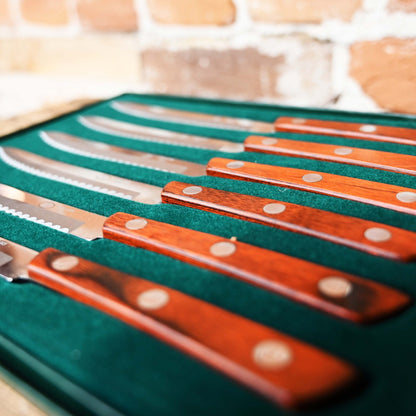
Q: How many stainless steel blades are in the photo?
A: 6